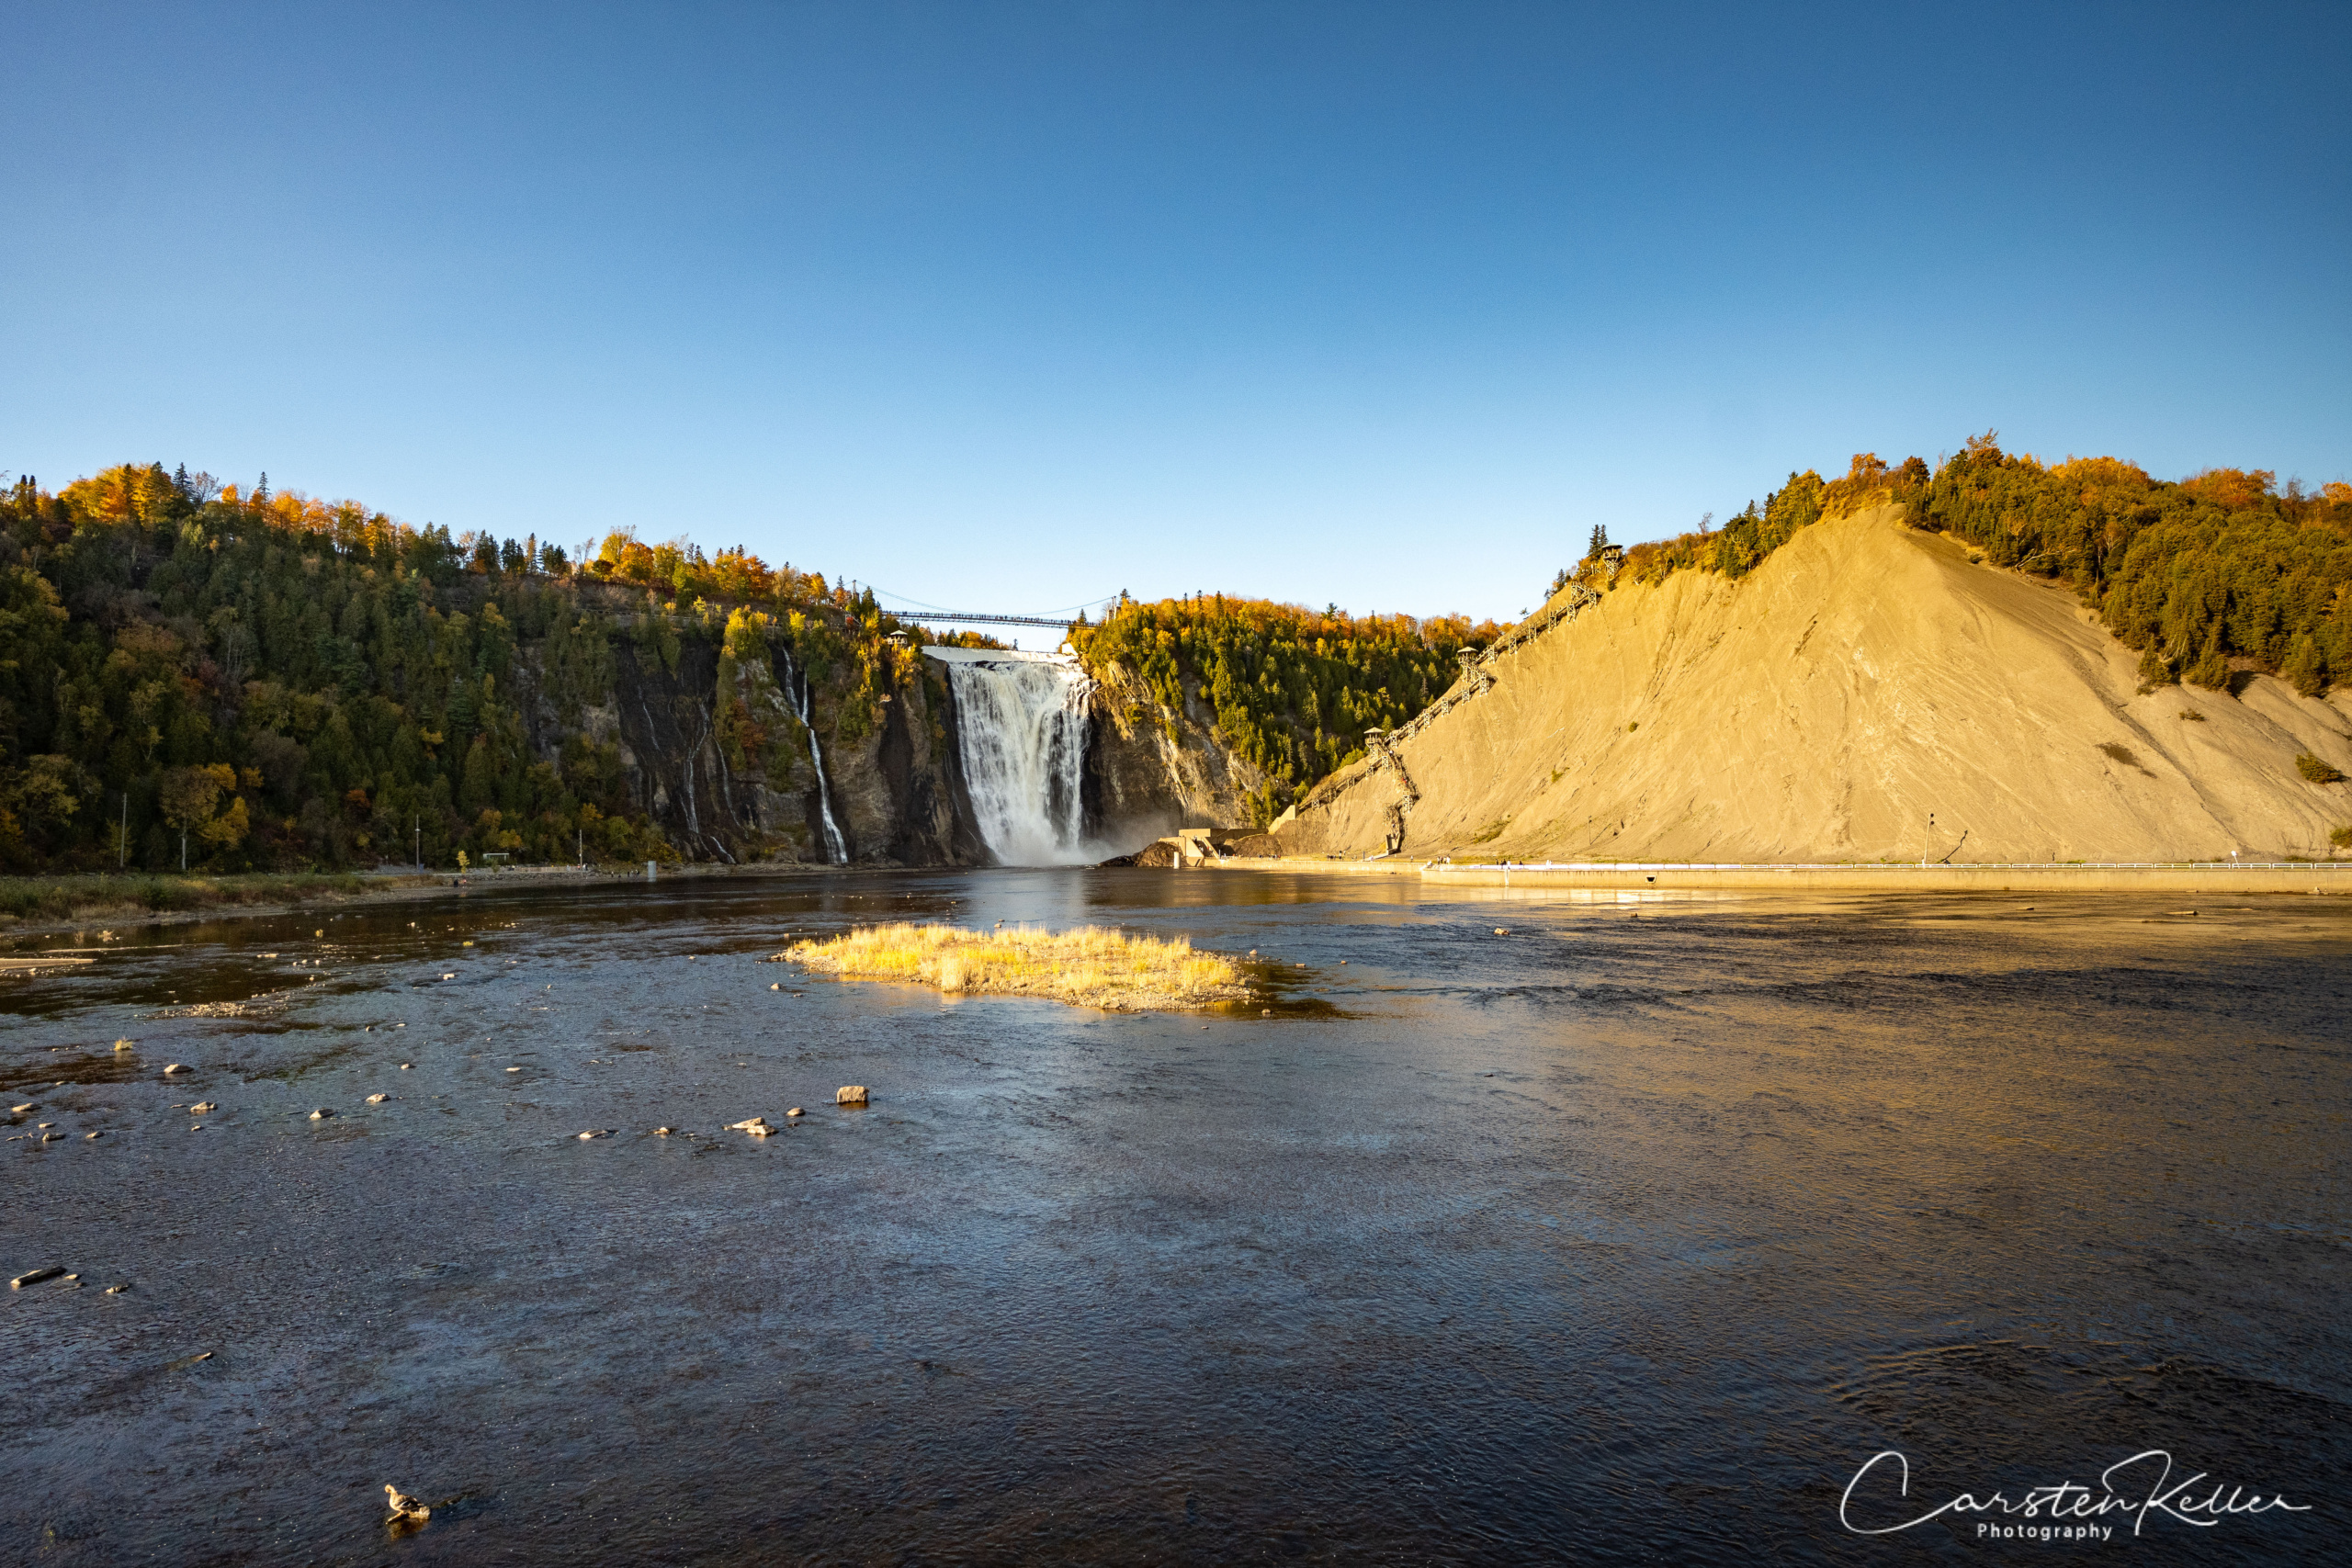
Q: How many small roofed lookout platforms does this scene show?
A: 4